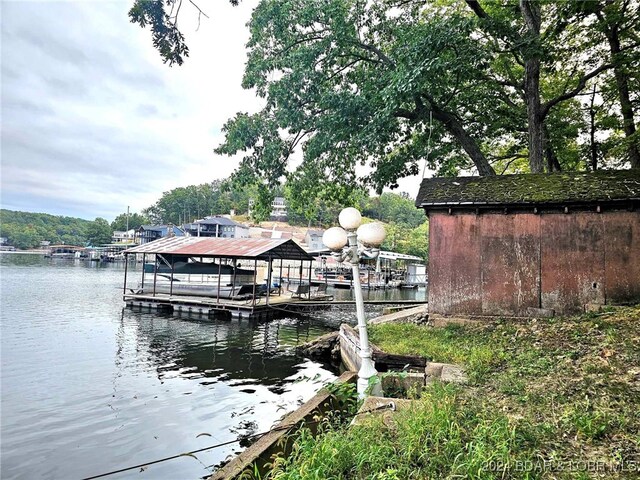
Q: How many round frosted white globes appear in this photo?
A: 3